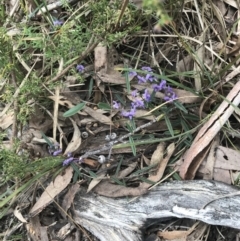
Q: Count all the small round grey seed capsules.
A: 4